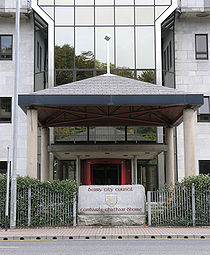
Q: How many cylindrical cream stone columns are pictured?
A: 4